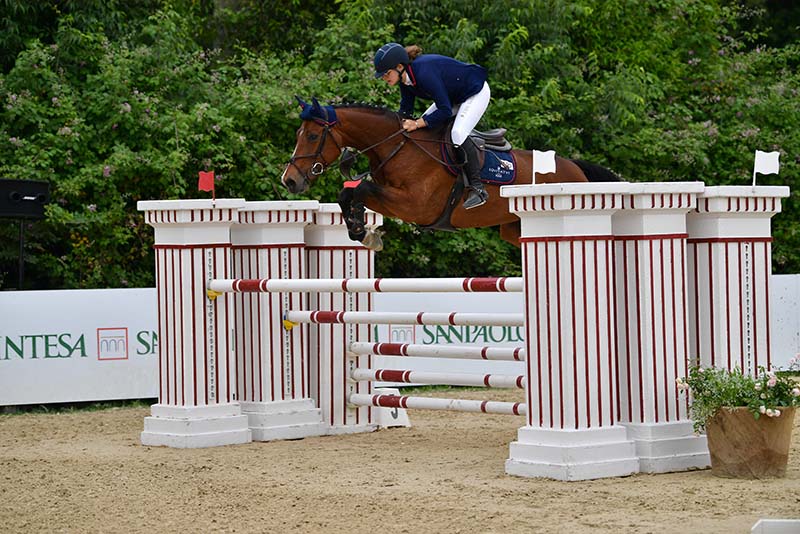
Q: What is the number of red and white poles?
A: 5